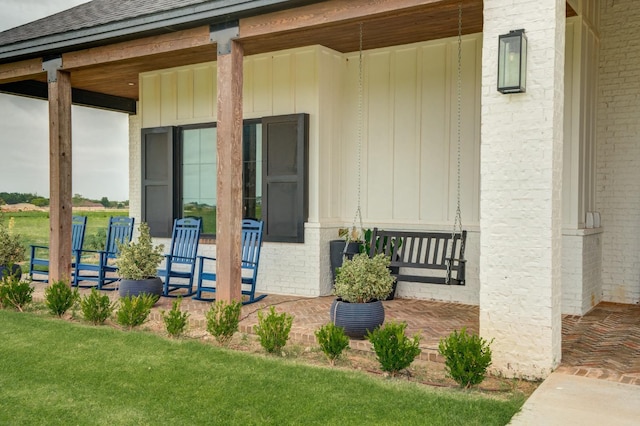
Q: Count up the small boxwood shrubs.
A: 10